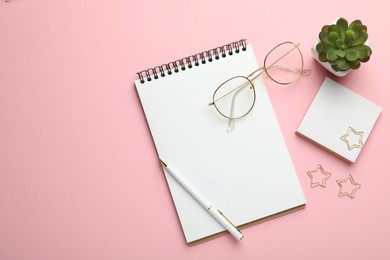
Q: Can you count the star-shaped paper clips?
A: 3